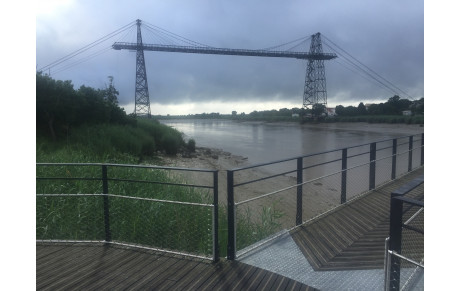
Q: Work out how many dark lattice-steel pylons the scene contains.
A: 2